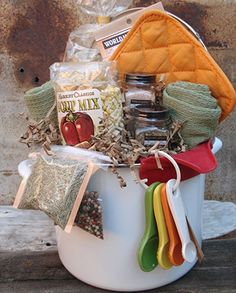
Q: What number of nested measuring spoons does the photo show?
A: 4